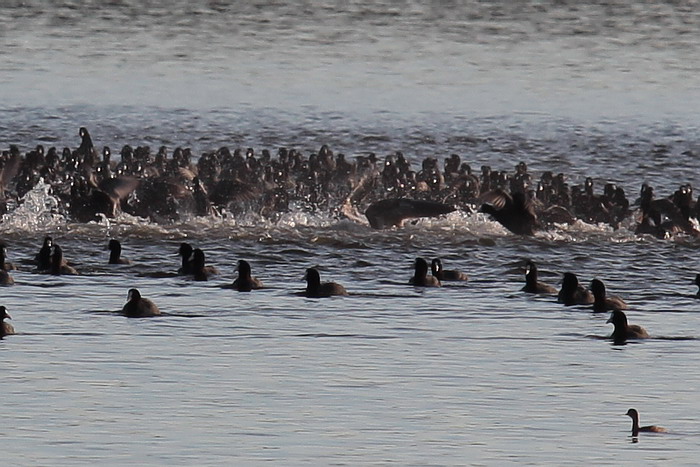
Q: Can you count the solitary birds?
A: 1